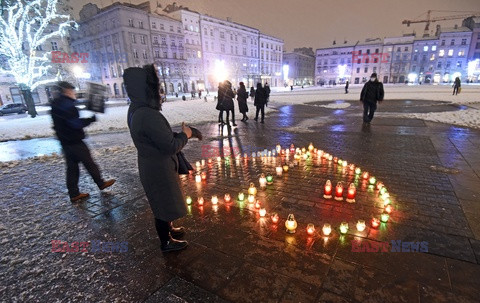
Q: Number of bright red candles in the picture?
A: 3